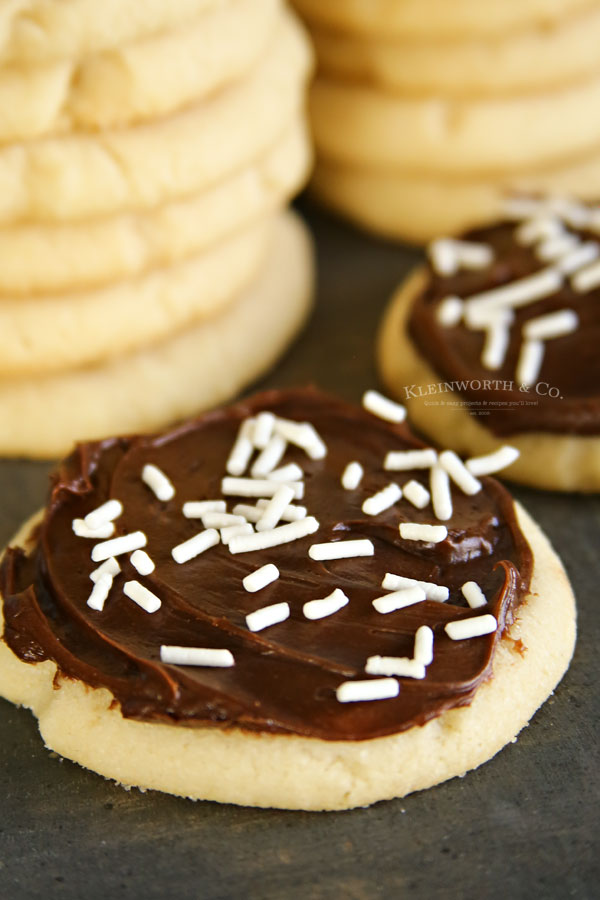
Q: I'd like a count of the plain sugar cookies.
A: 10